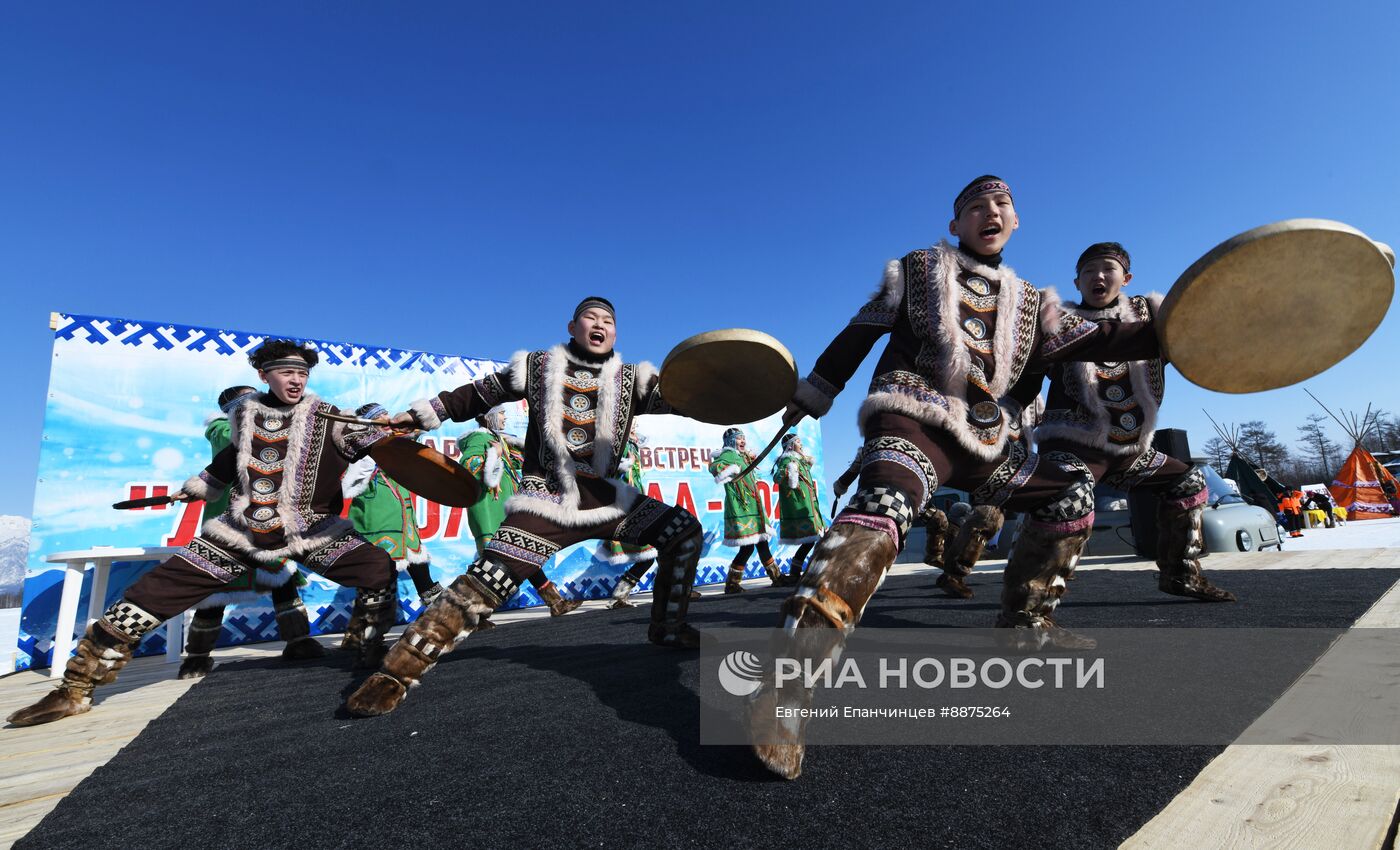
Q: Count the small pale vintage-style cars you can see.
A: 1